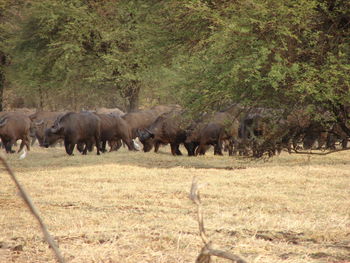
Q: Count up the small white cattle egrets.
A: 2